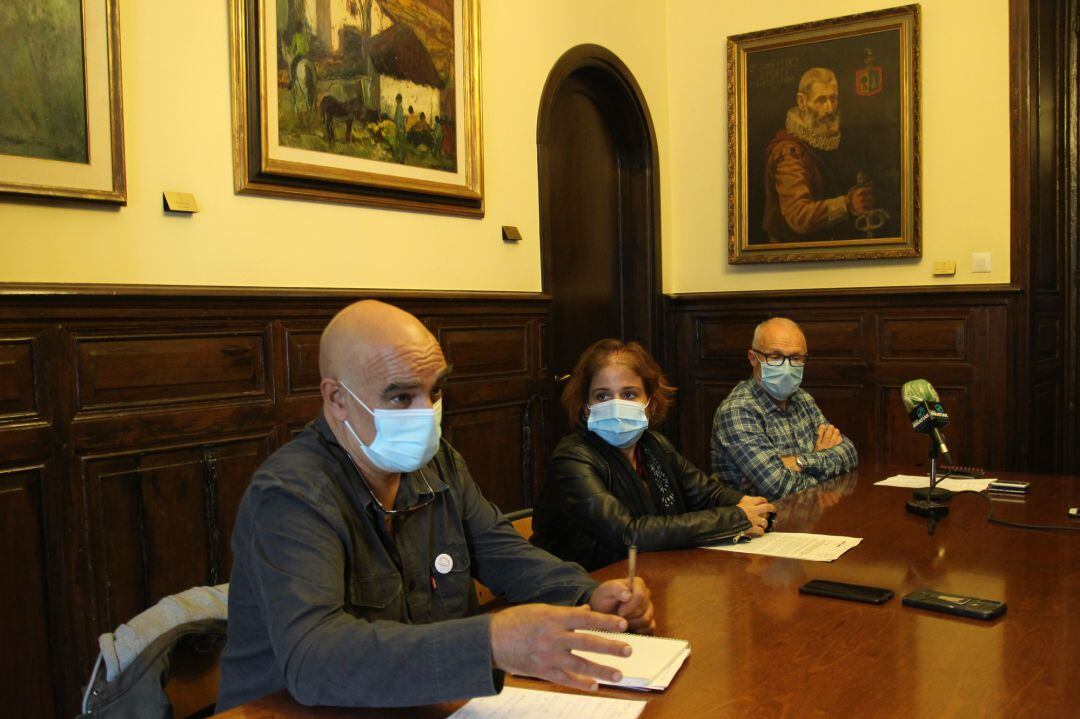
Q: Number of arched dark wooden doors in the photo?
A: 1